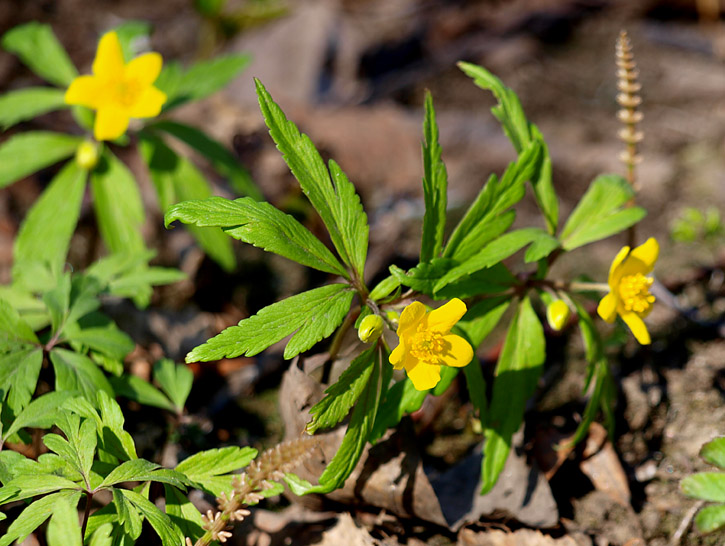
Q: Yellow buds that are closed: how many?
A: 3